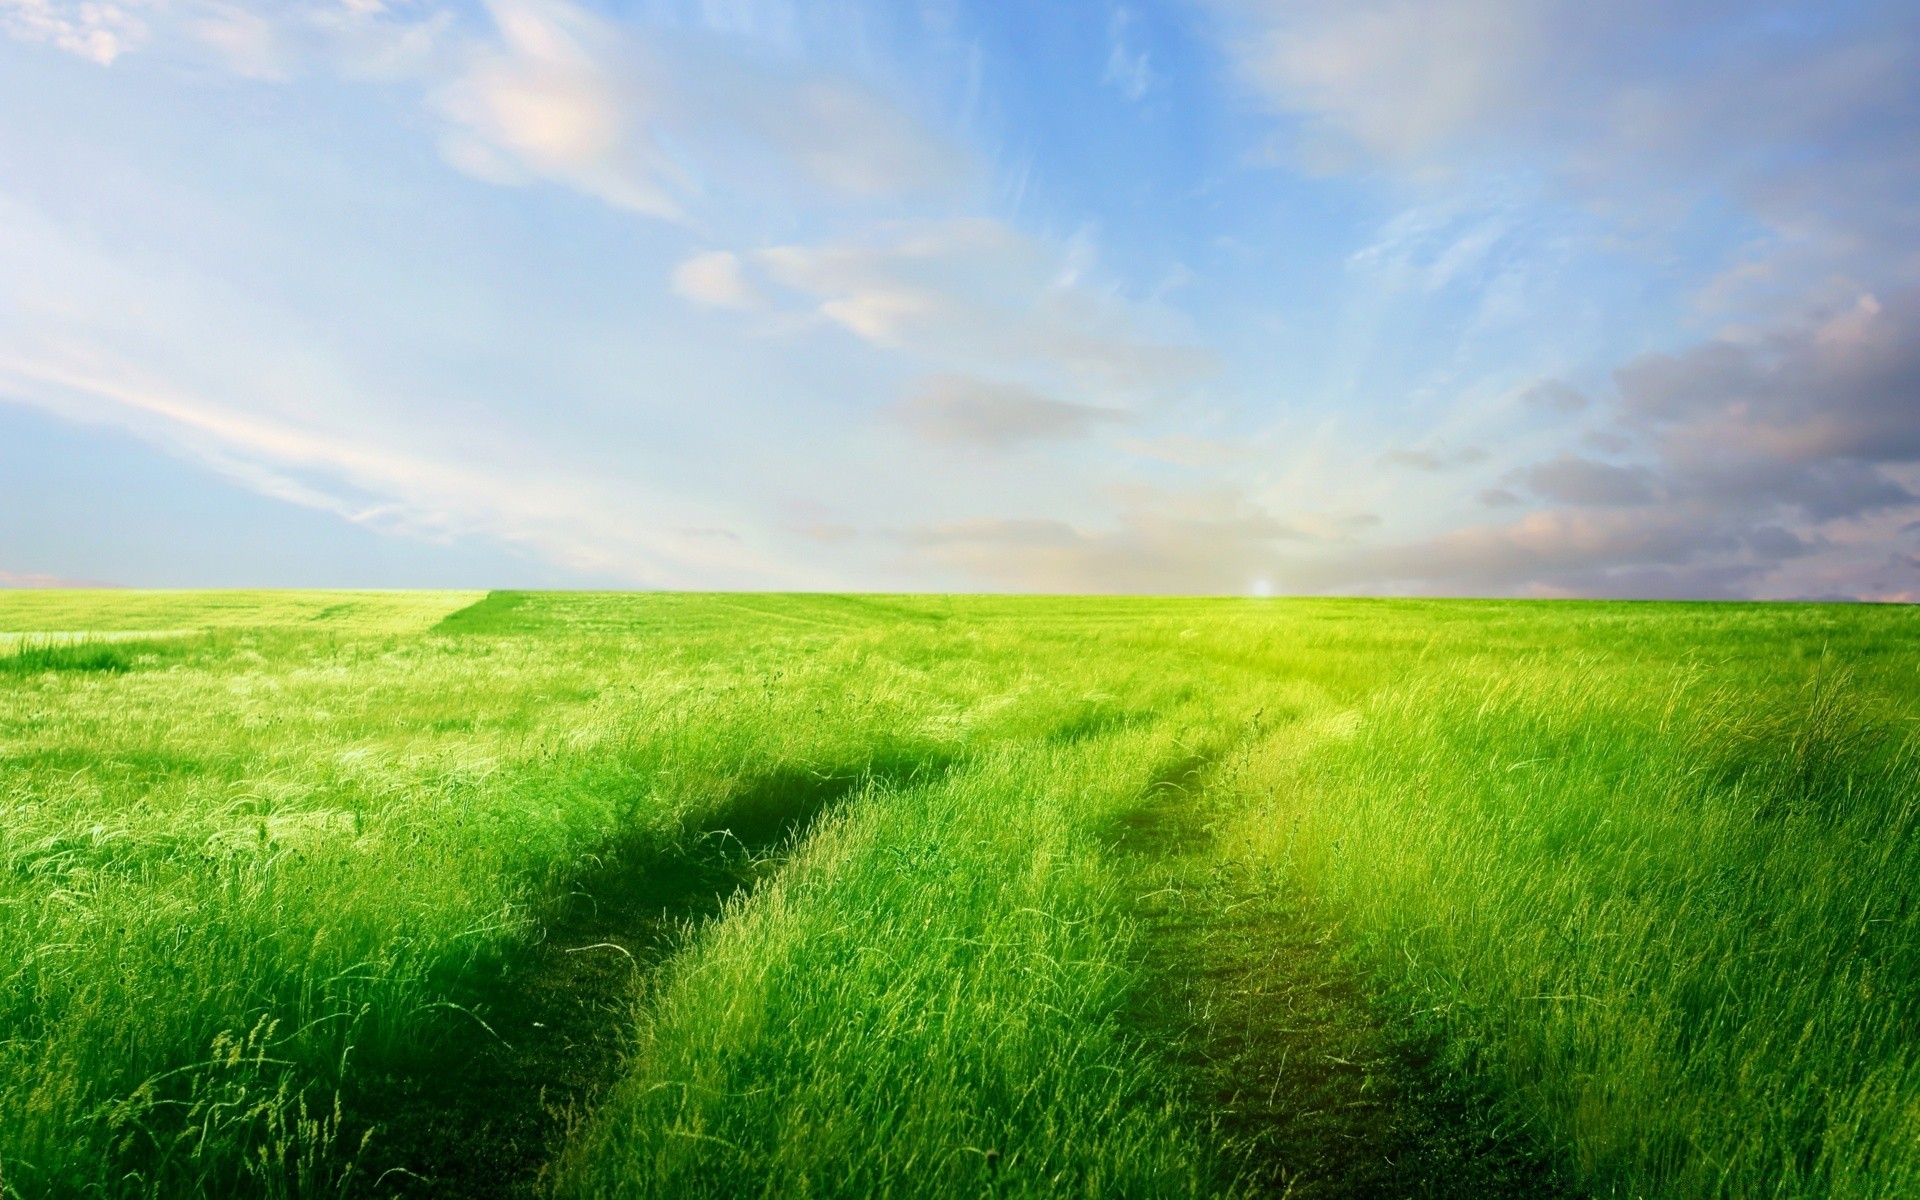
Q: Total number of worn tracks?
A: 2